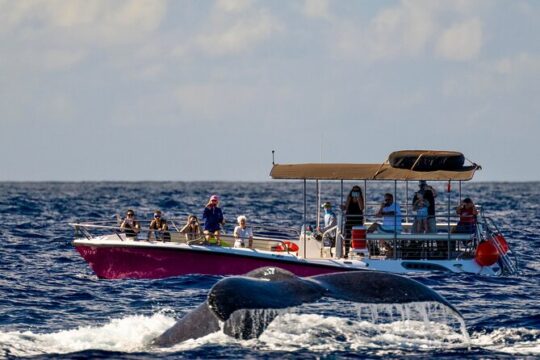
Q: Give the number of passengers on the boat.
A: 11